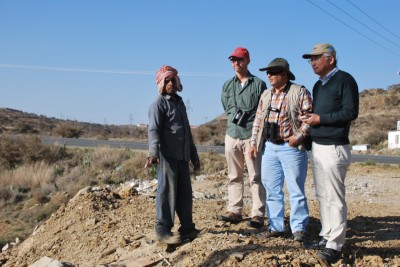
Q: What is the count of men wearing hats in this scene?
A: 3